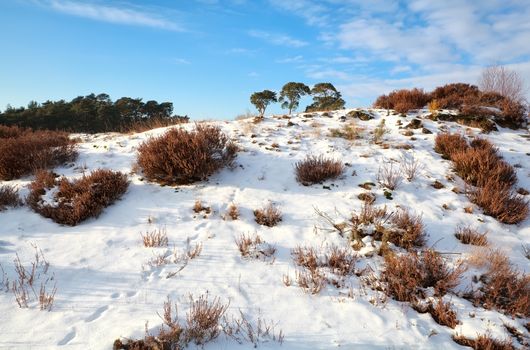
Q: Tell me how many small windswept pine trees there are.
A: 3